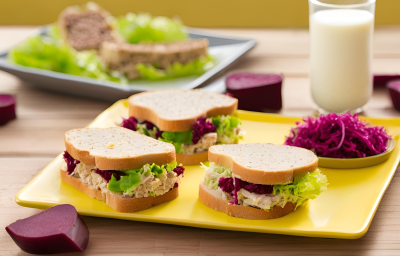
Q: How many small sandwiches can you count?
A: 3